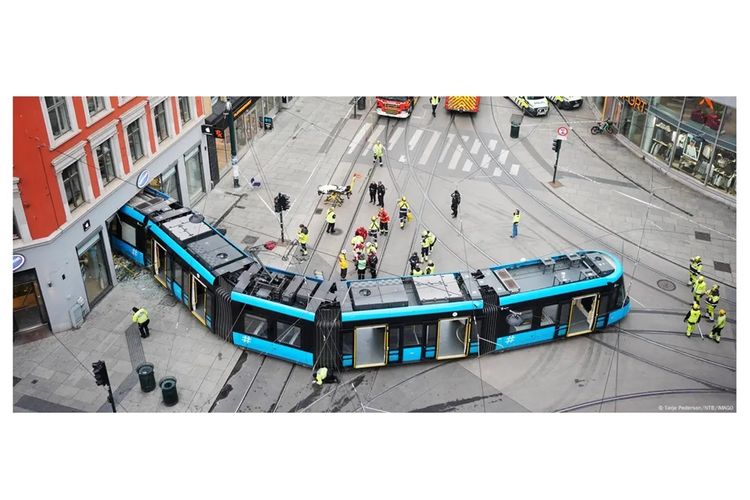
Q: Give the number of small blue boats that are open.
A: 0